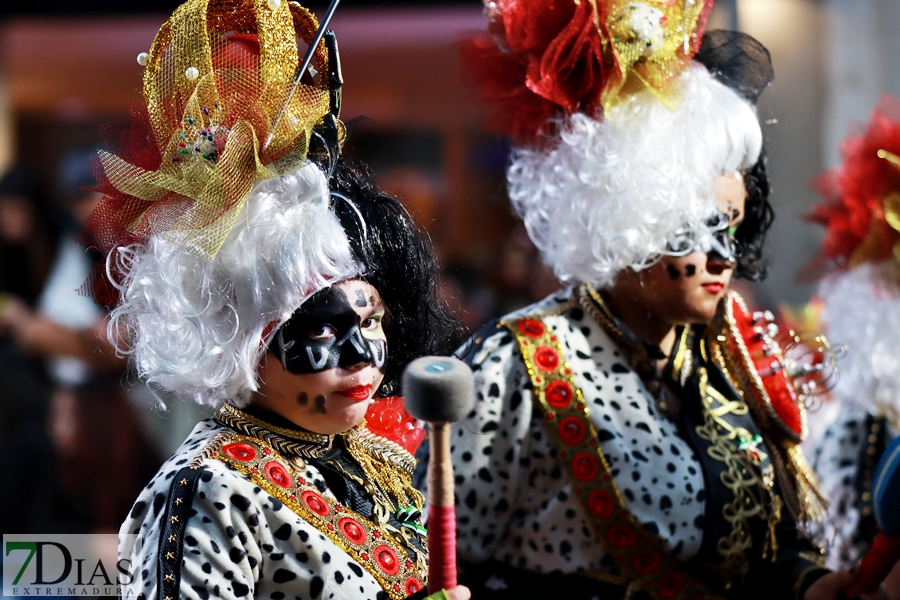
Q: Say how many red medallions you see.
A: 15